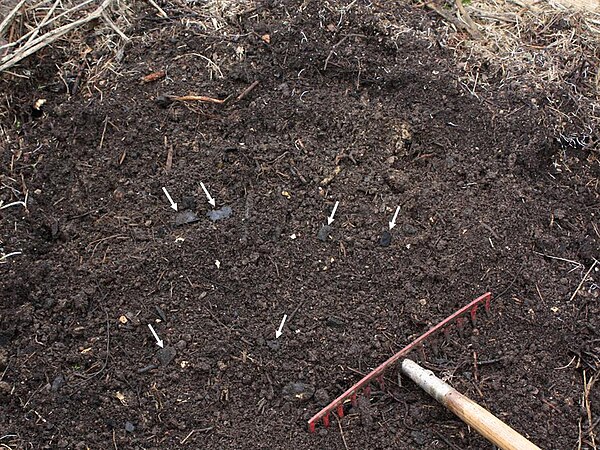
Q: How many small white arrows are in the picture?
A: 6